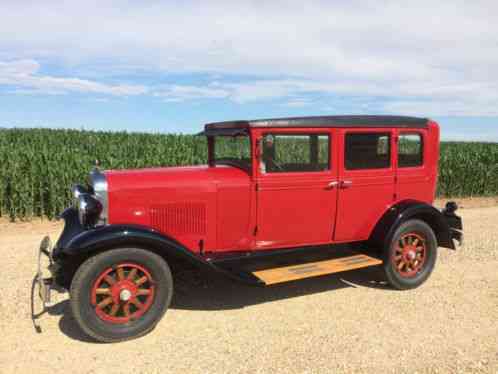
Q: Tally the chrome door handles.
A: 2